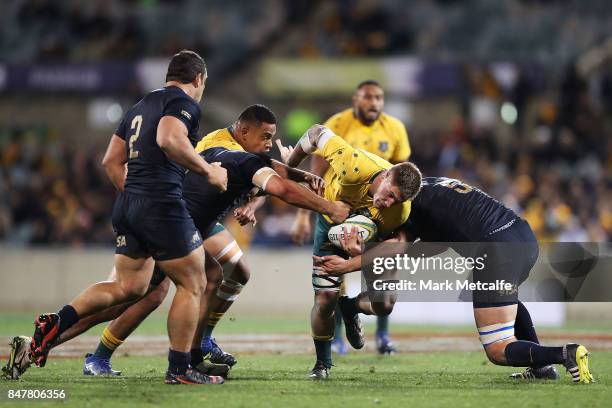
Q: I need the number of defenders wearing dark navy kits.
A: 3